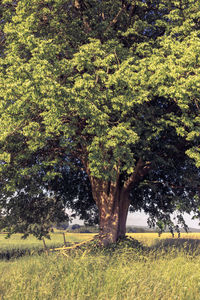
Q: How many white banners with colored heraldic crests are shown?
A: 0